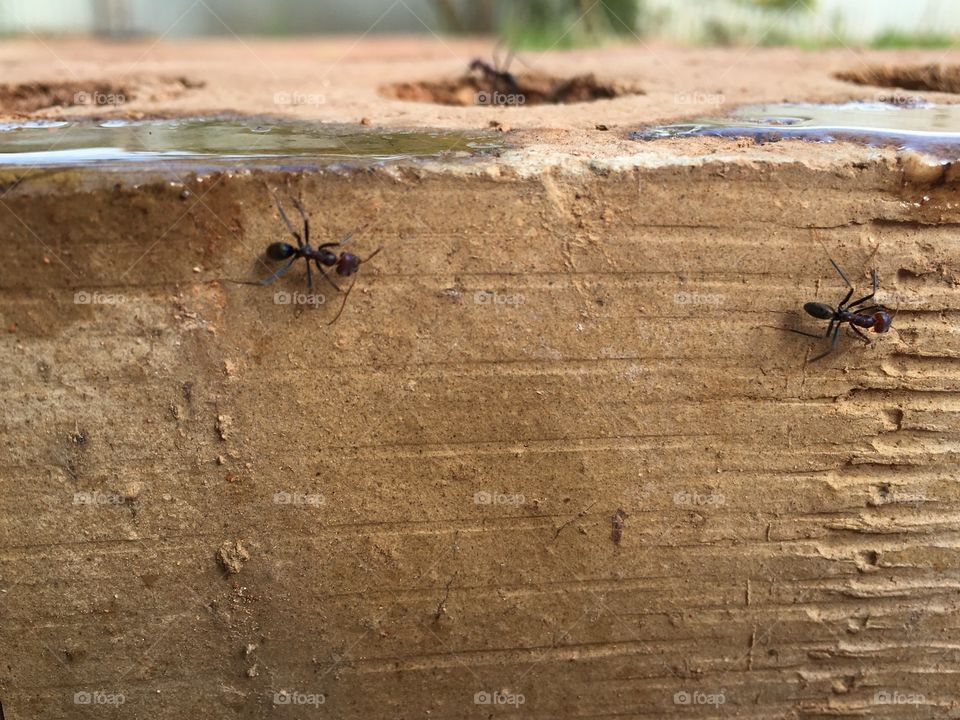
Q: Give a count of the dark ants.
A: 3